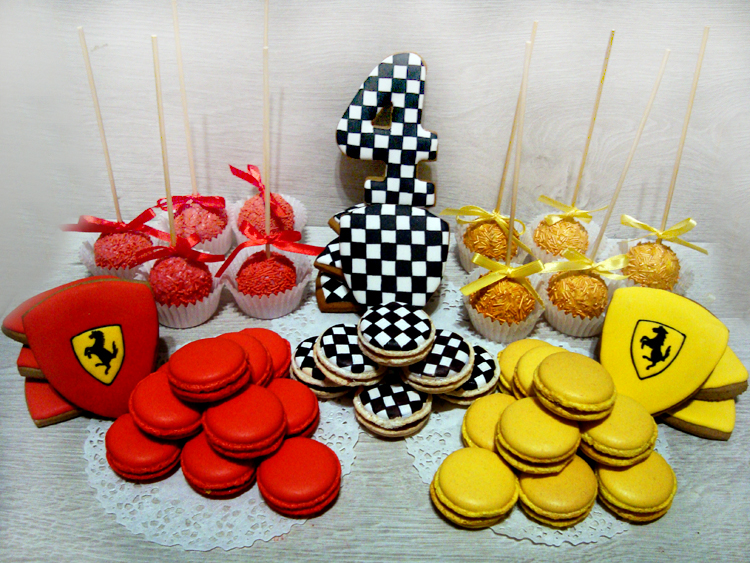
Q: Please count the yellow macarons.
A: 9